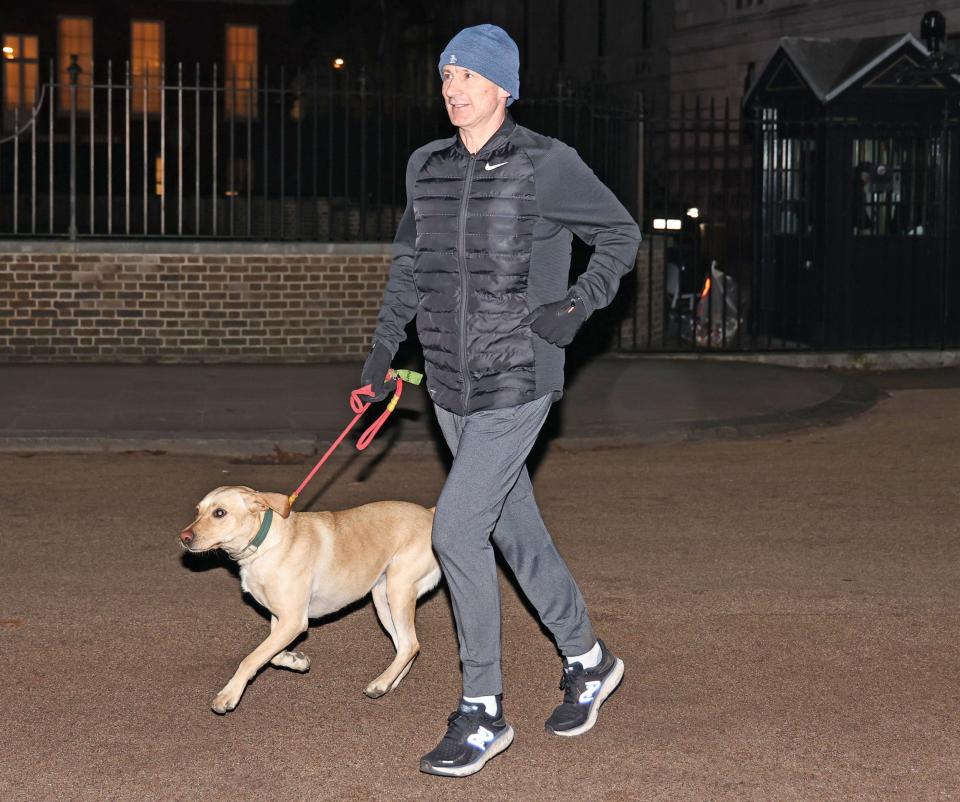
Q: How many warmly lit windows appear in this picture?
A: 4